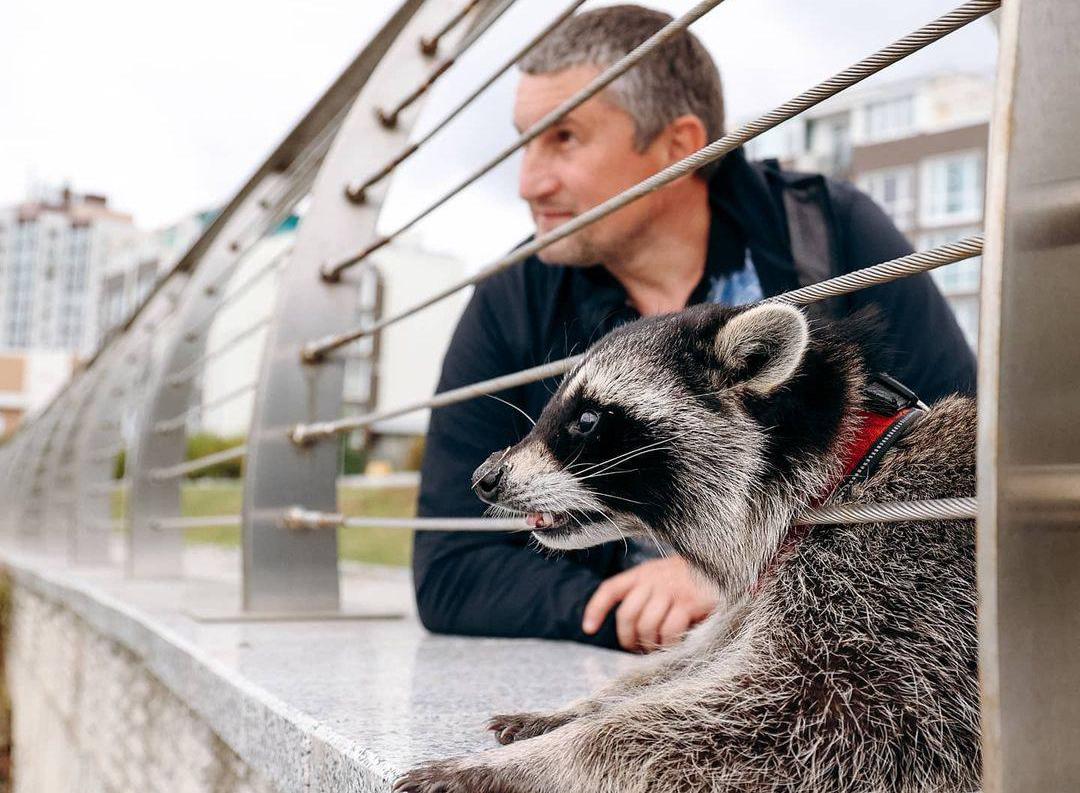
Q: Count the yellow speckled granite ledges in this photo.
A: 0